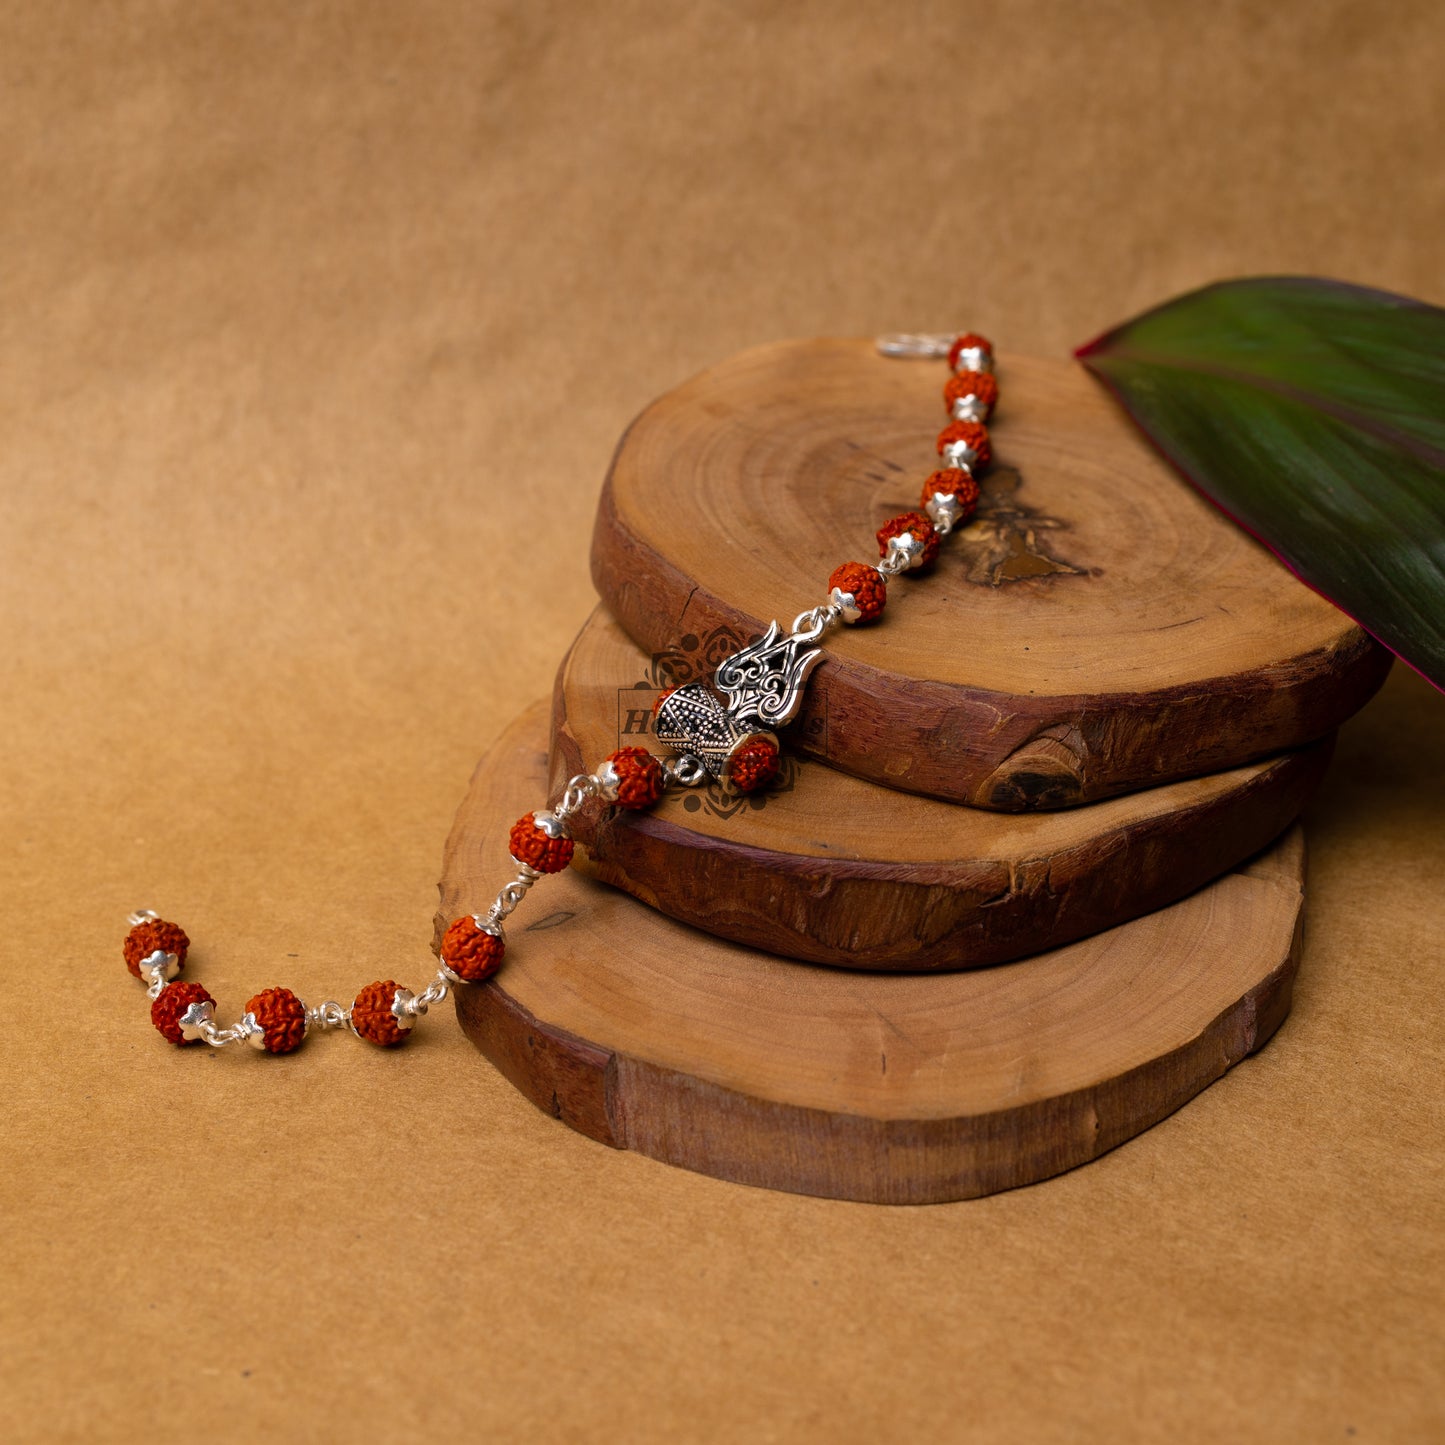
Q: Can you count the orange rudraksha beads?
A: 15